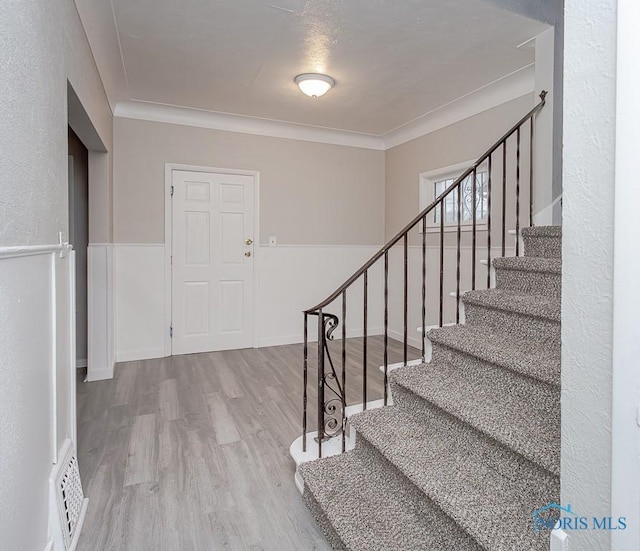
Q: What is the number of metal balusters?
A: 14